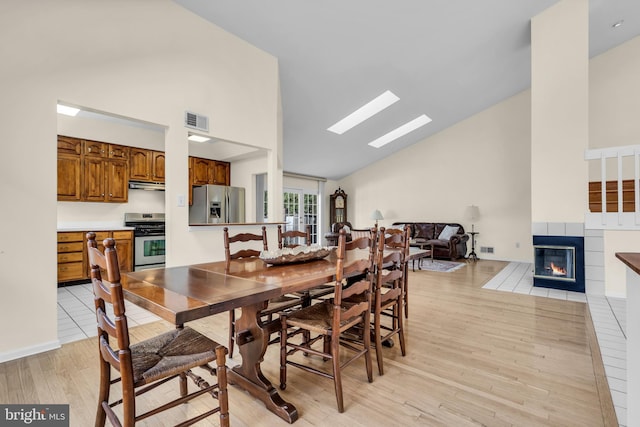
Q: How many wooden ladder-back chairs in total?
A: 6